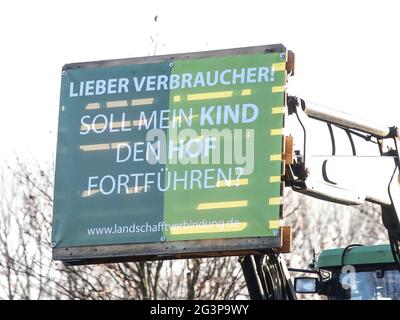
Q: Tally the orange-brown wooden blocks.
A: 3